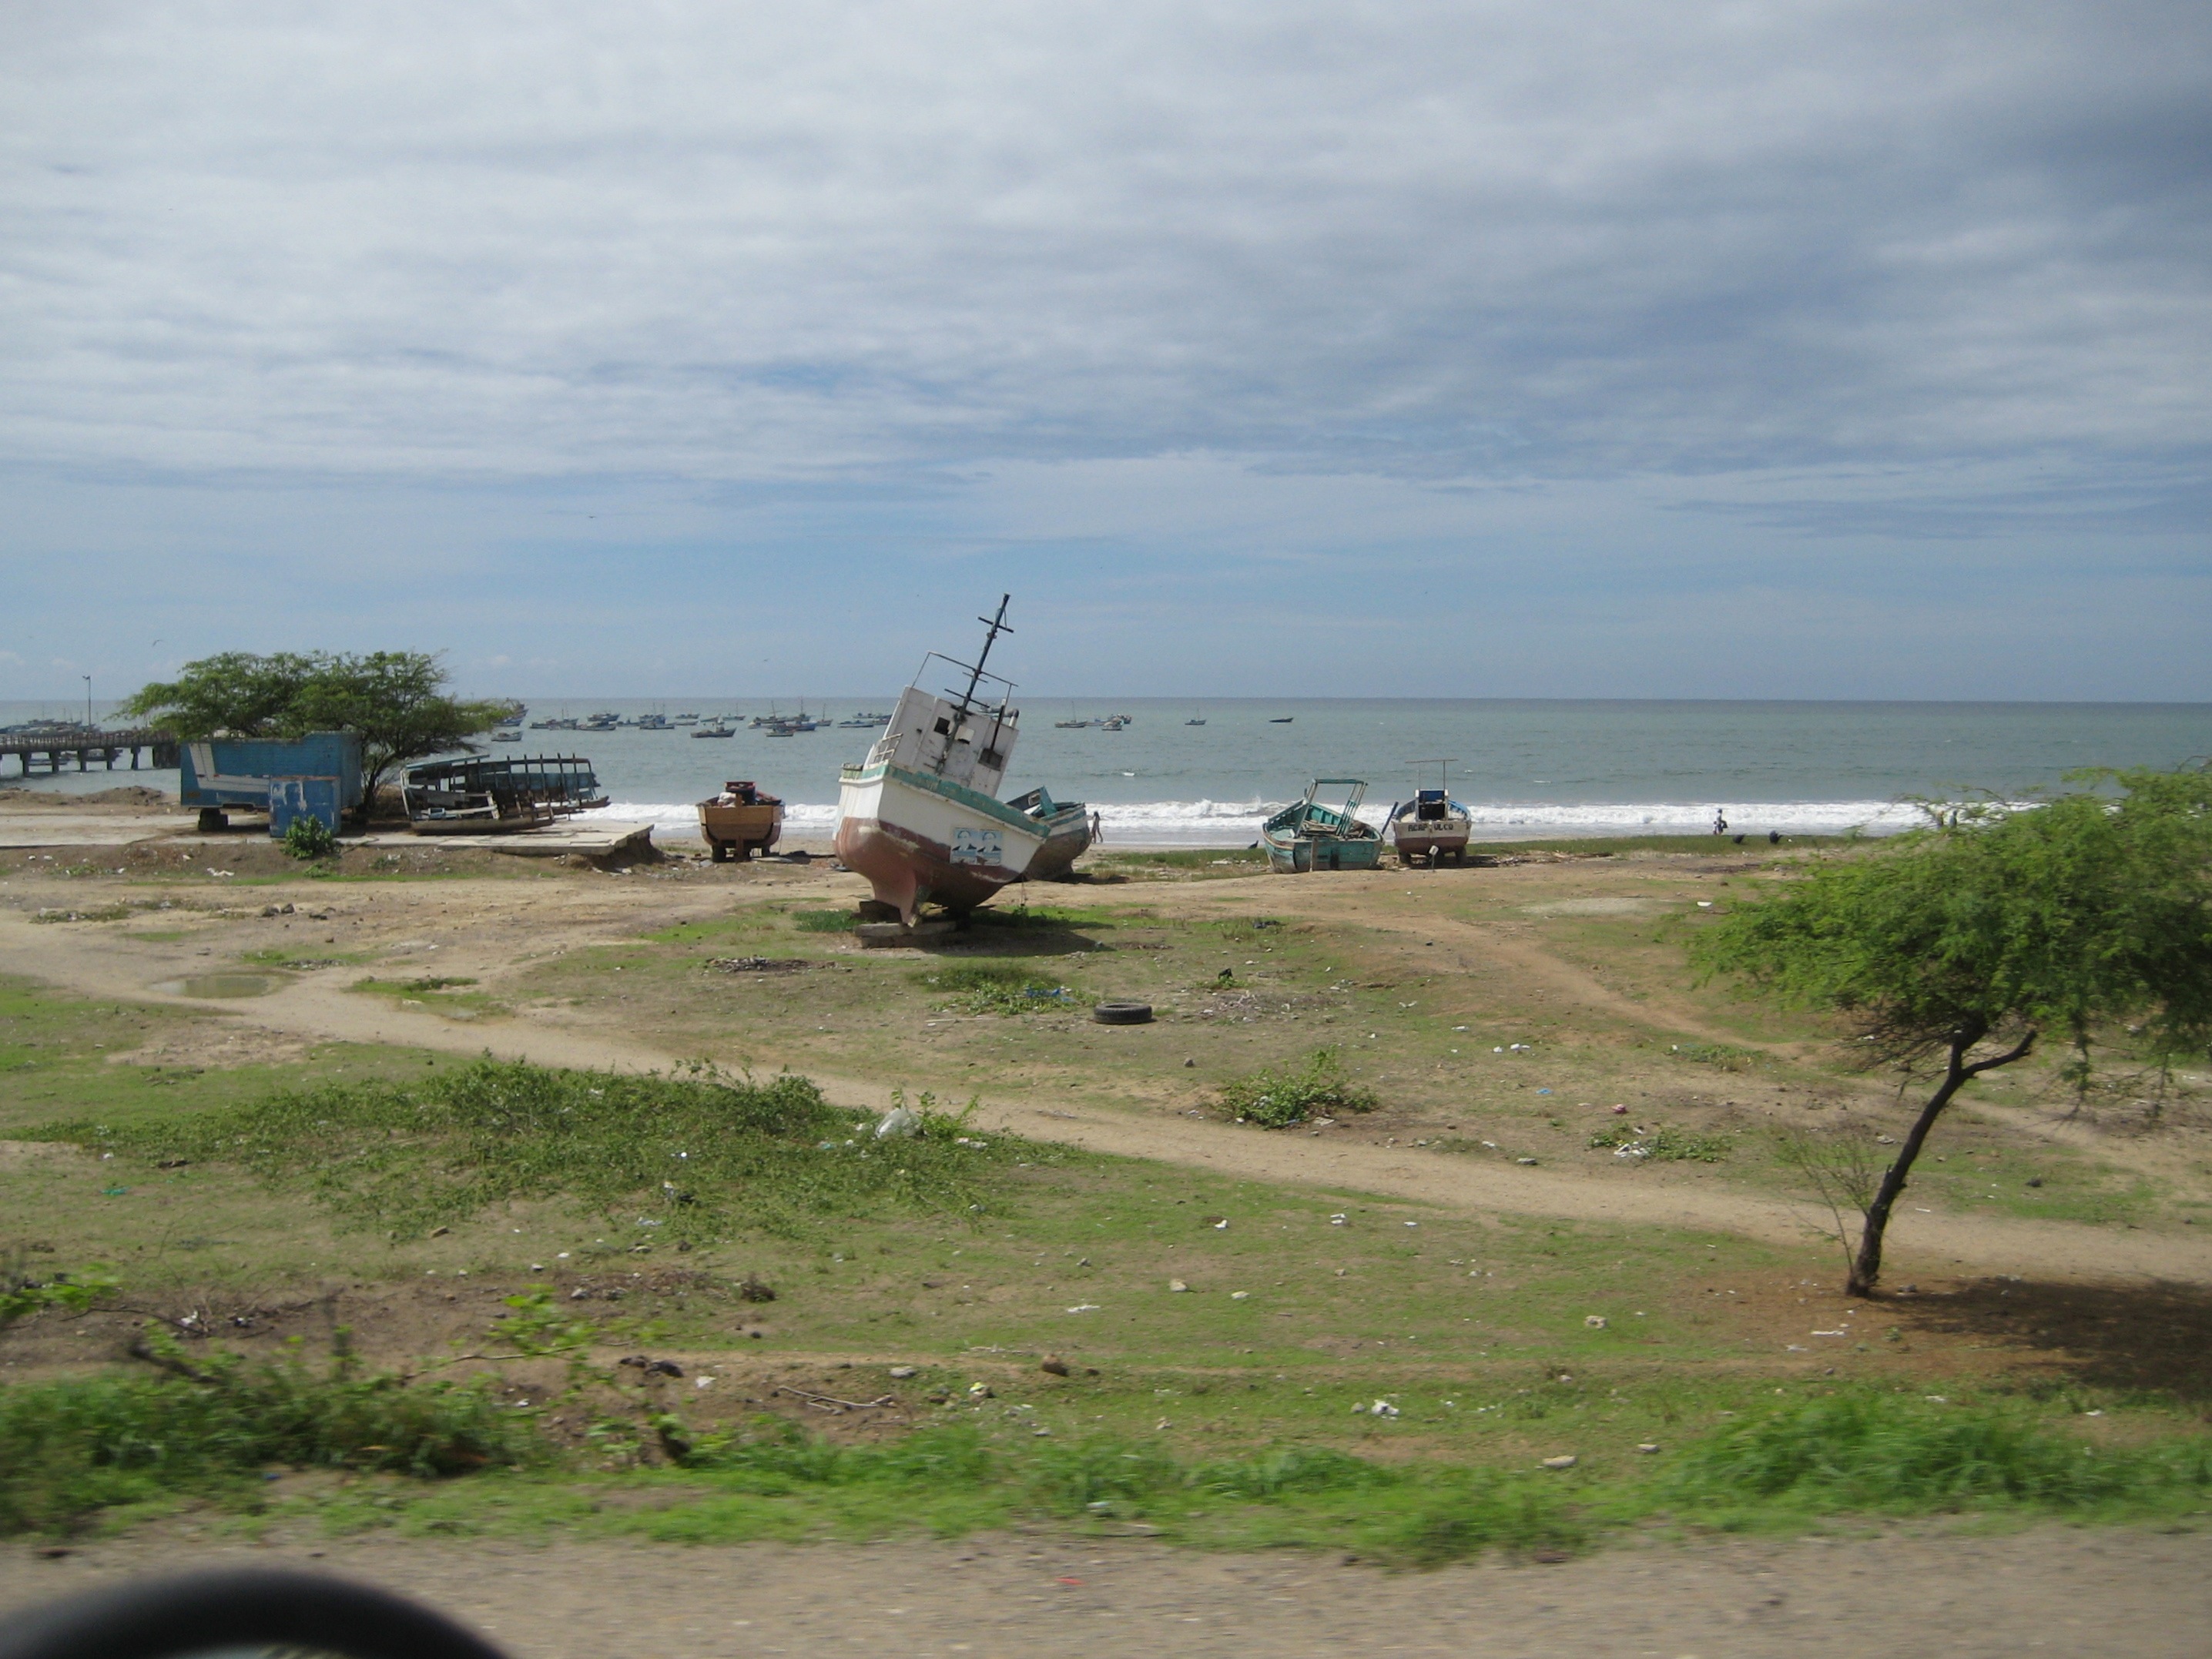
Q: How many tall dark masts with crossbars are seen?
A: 1